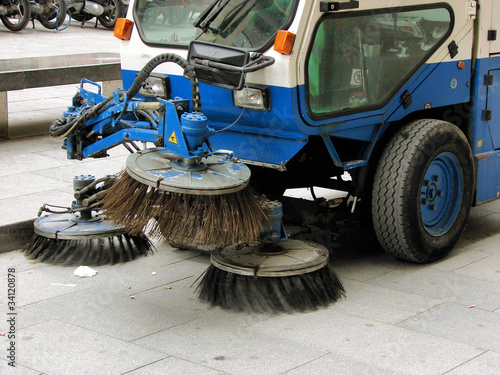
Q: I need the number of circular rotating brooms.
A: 3